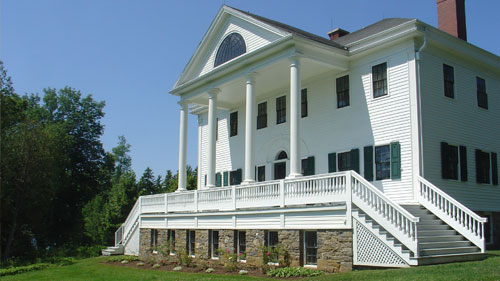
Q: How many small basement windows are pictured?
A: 7